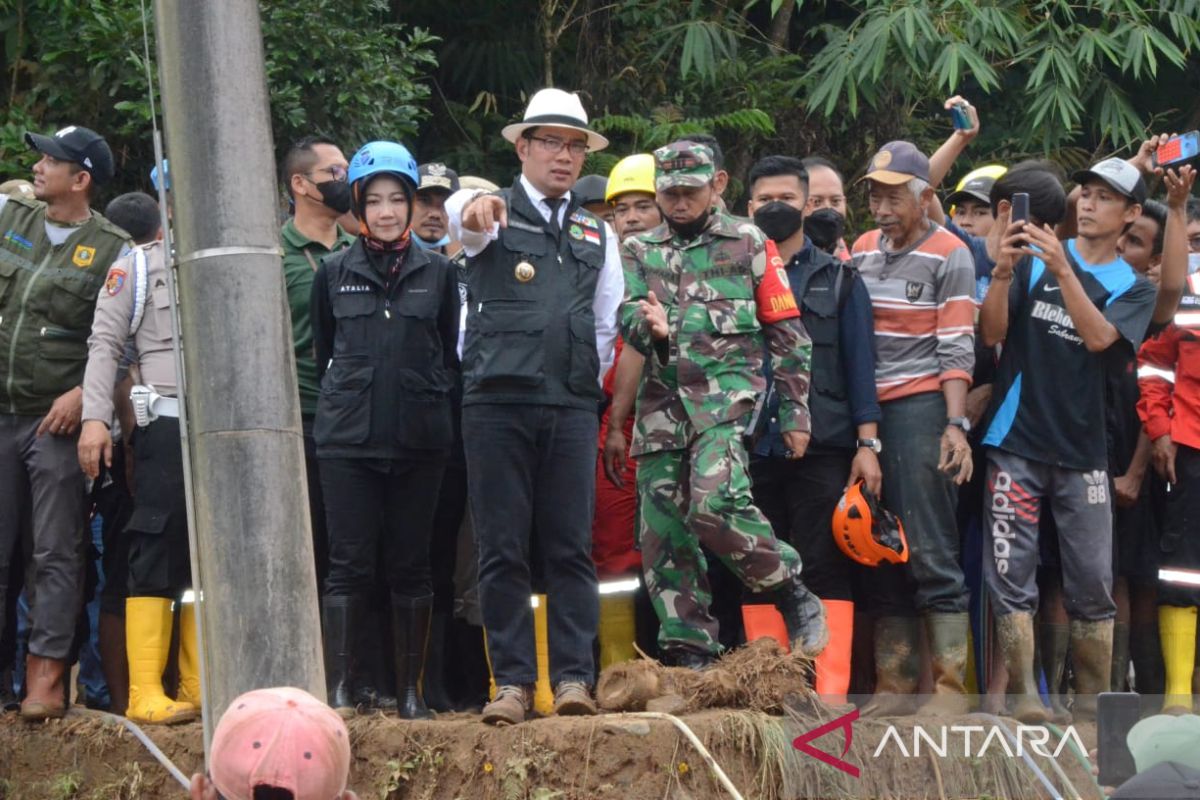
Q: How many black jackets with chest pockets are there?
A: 3